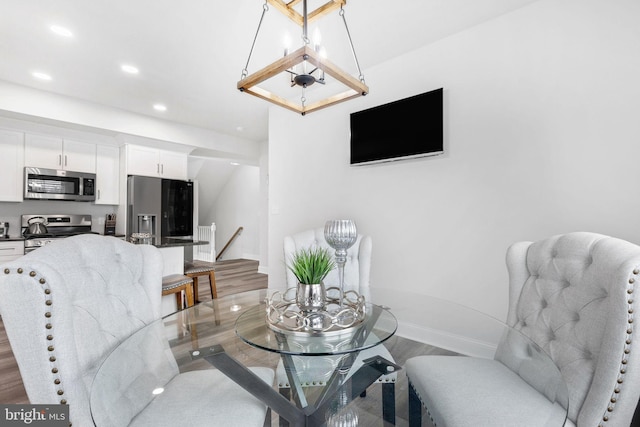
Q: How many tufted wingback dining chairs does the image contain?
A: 3